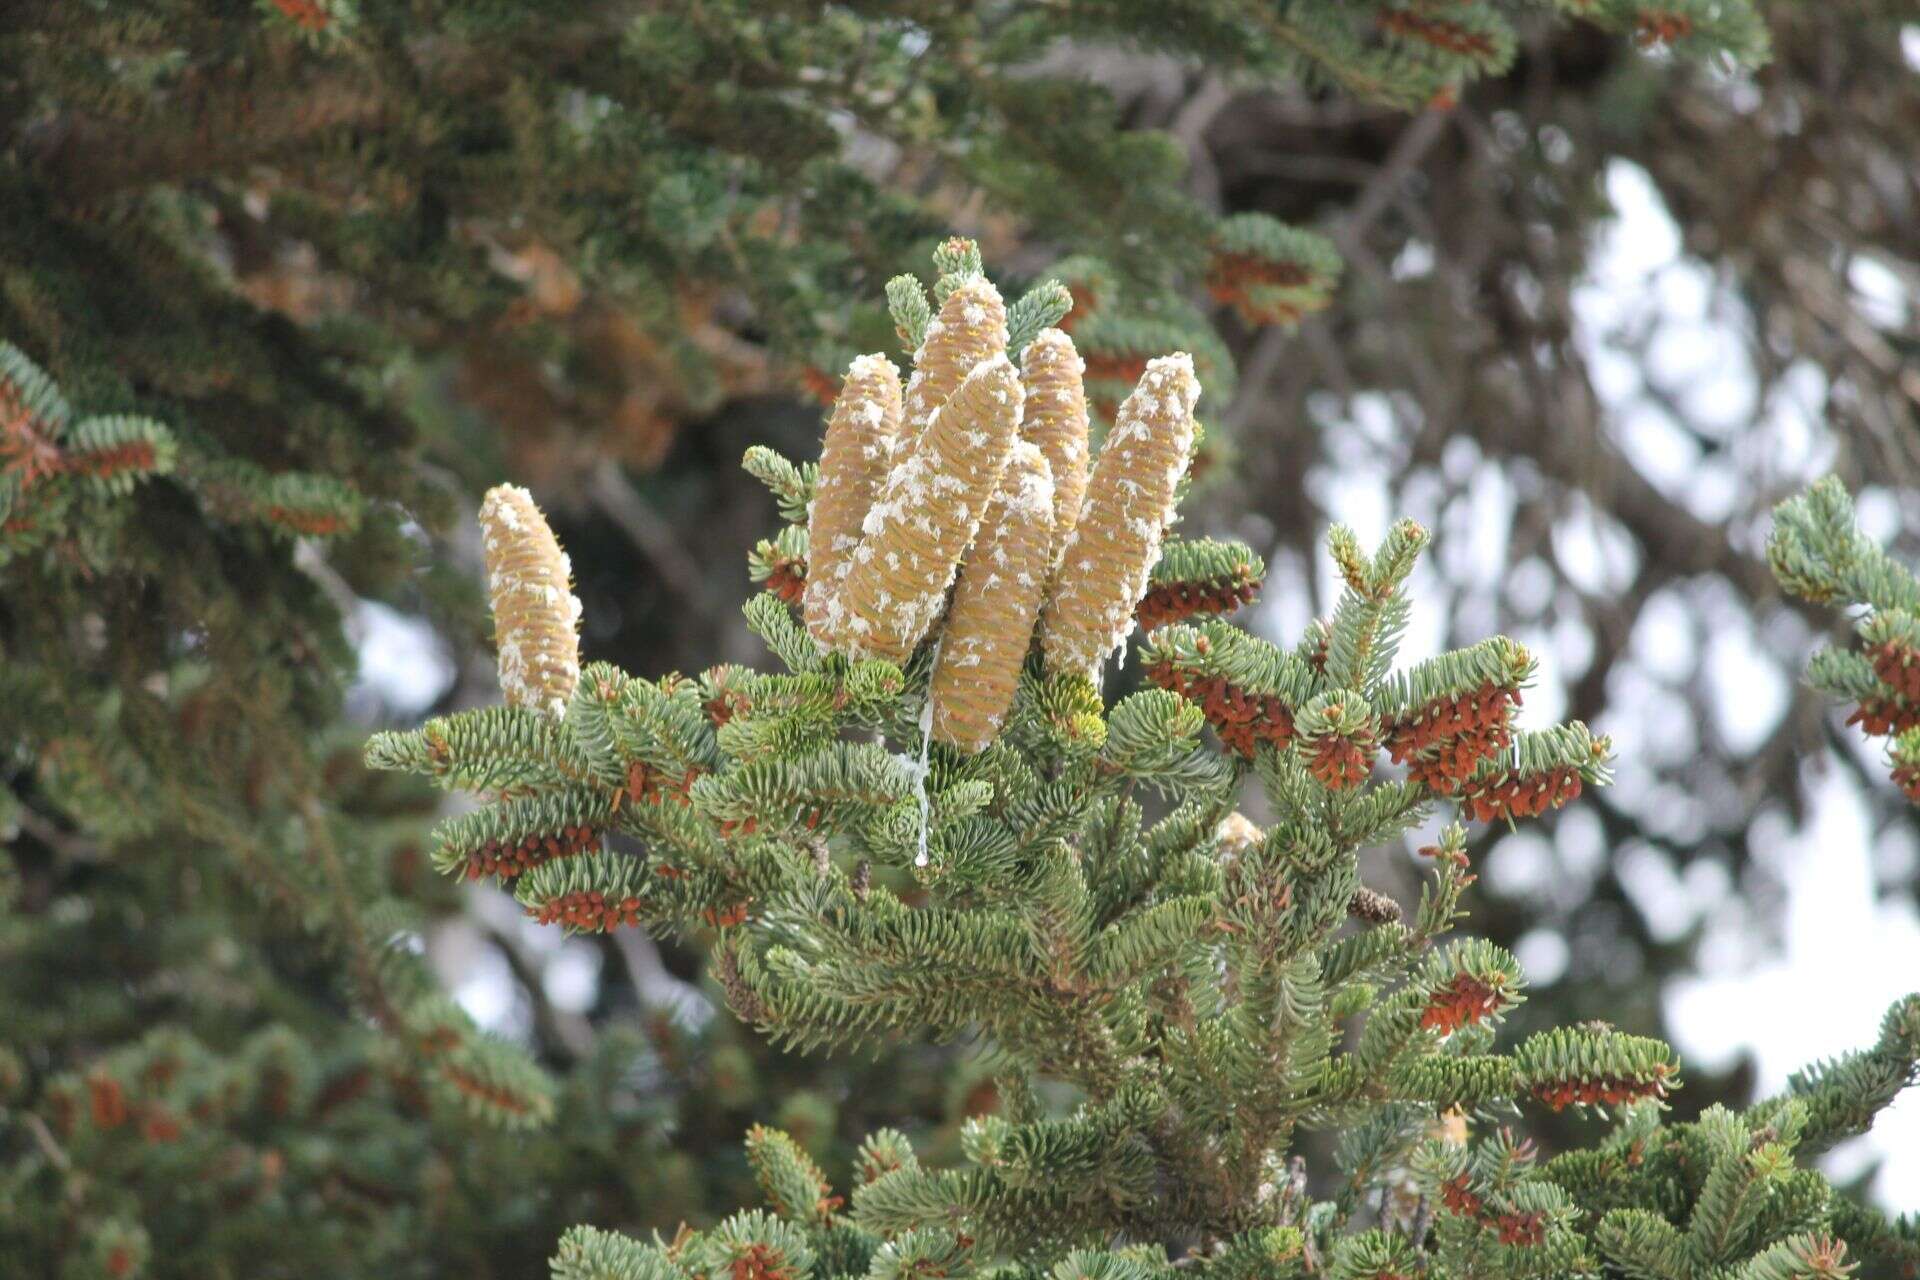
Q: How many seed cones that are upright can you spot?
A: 7